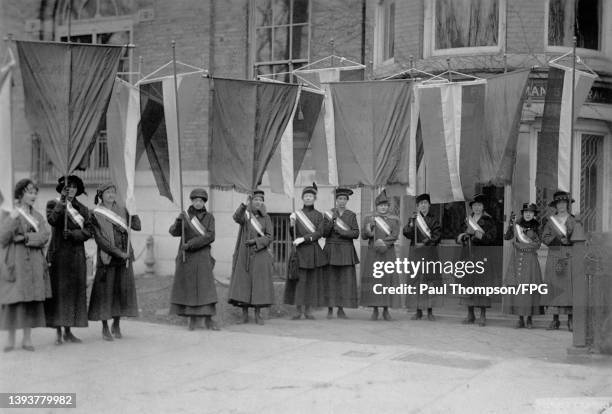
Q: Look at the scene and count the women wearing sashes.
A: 12